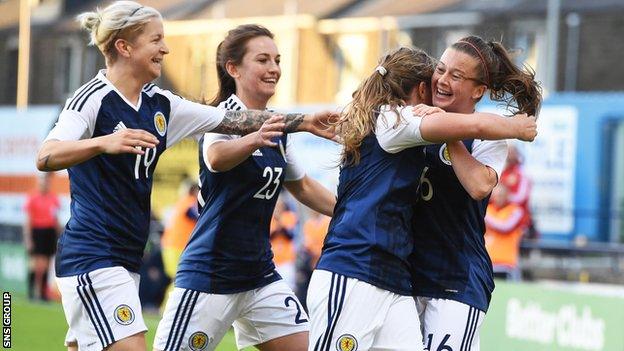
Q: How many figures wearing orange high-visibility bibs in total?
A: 4